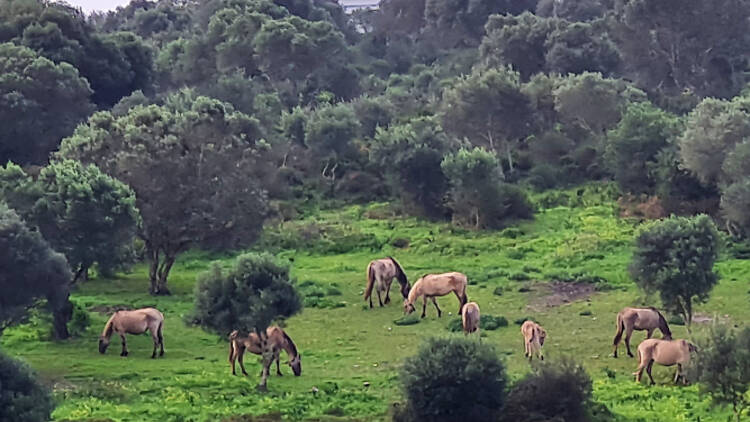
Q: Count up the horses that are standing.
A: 8